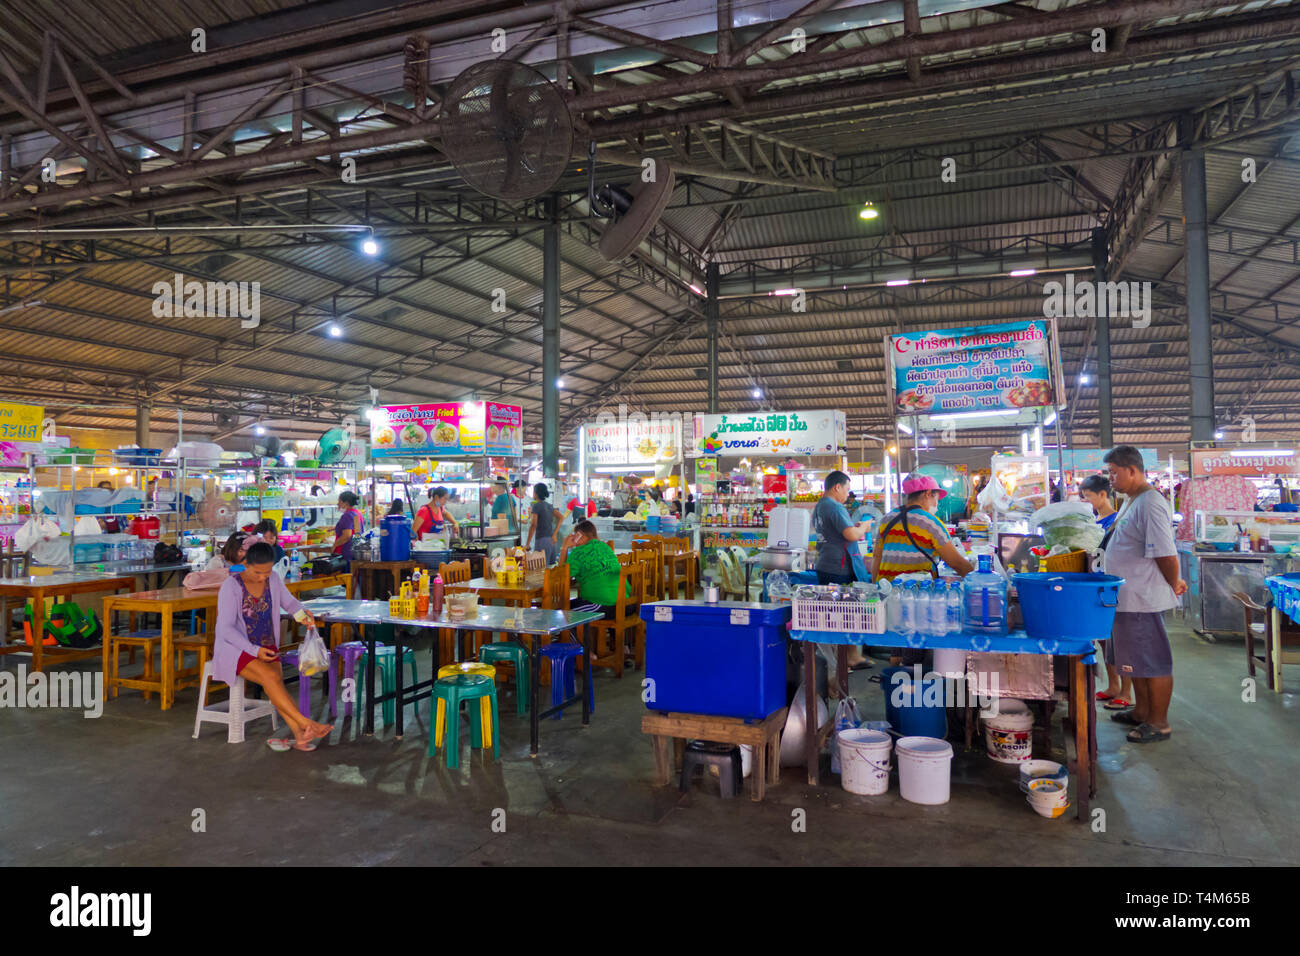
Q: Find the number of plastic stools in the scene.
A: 9